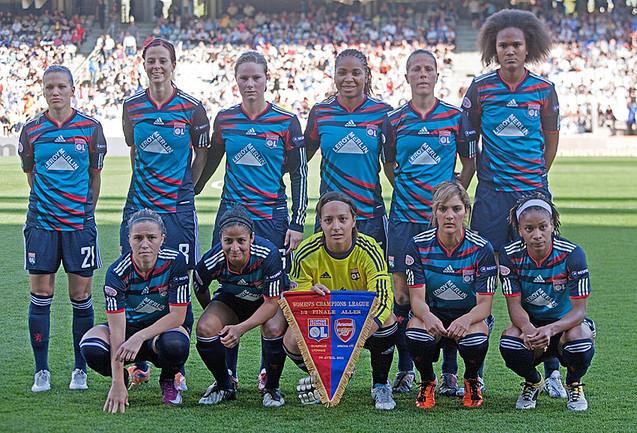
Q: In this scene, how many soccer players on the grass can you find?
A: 11